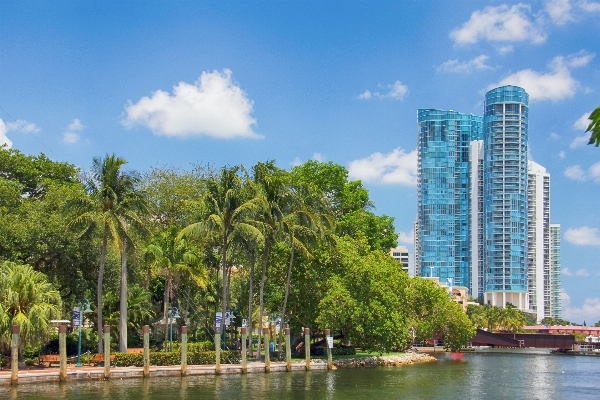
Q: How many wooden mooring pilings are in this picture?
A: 11